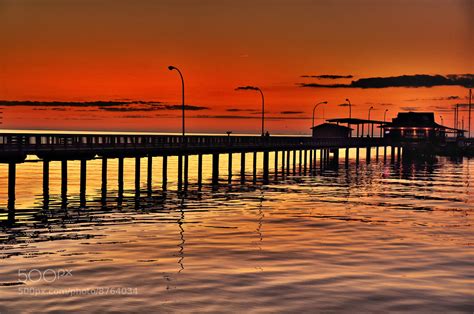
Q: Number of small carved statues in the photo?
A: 0